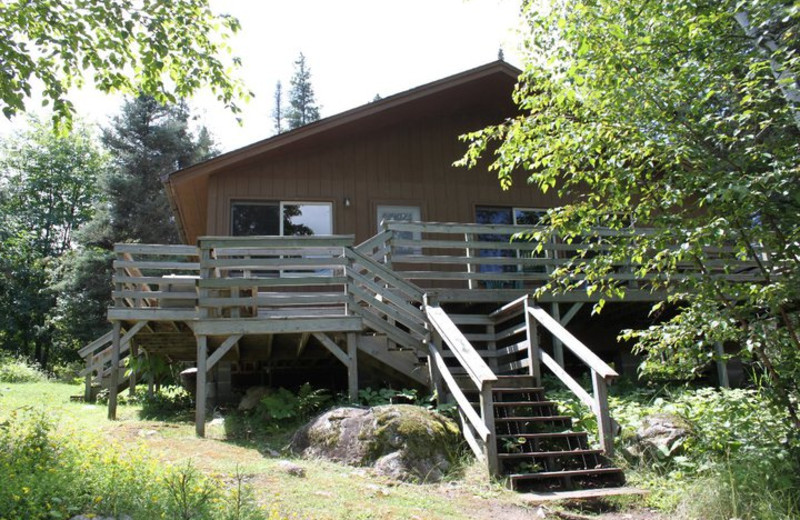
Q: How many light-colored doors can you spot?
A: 1